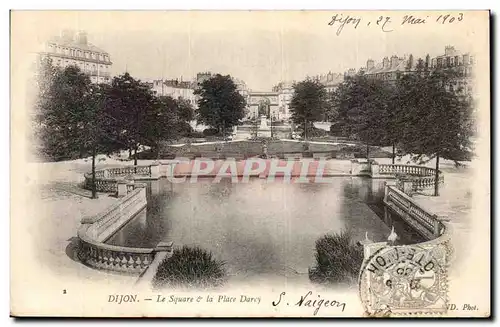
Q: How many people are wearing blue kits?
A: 0